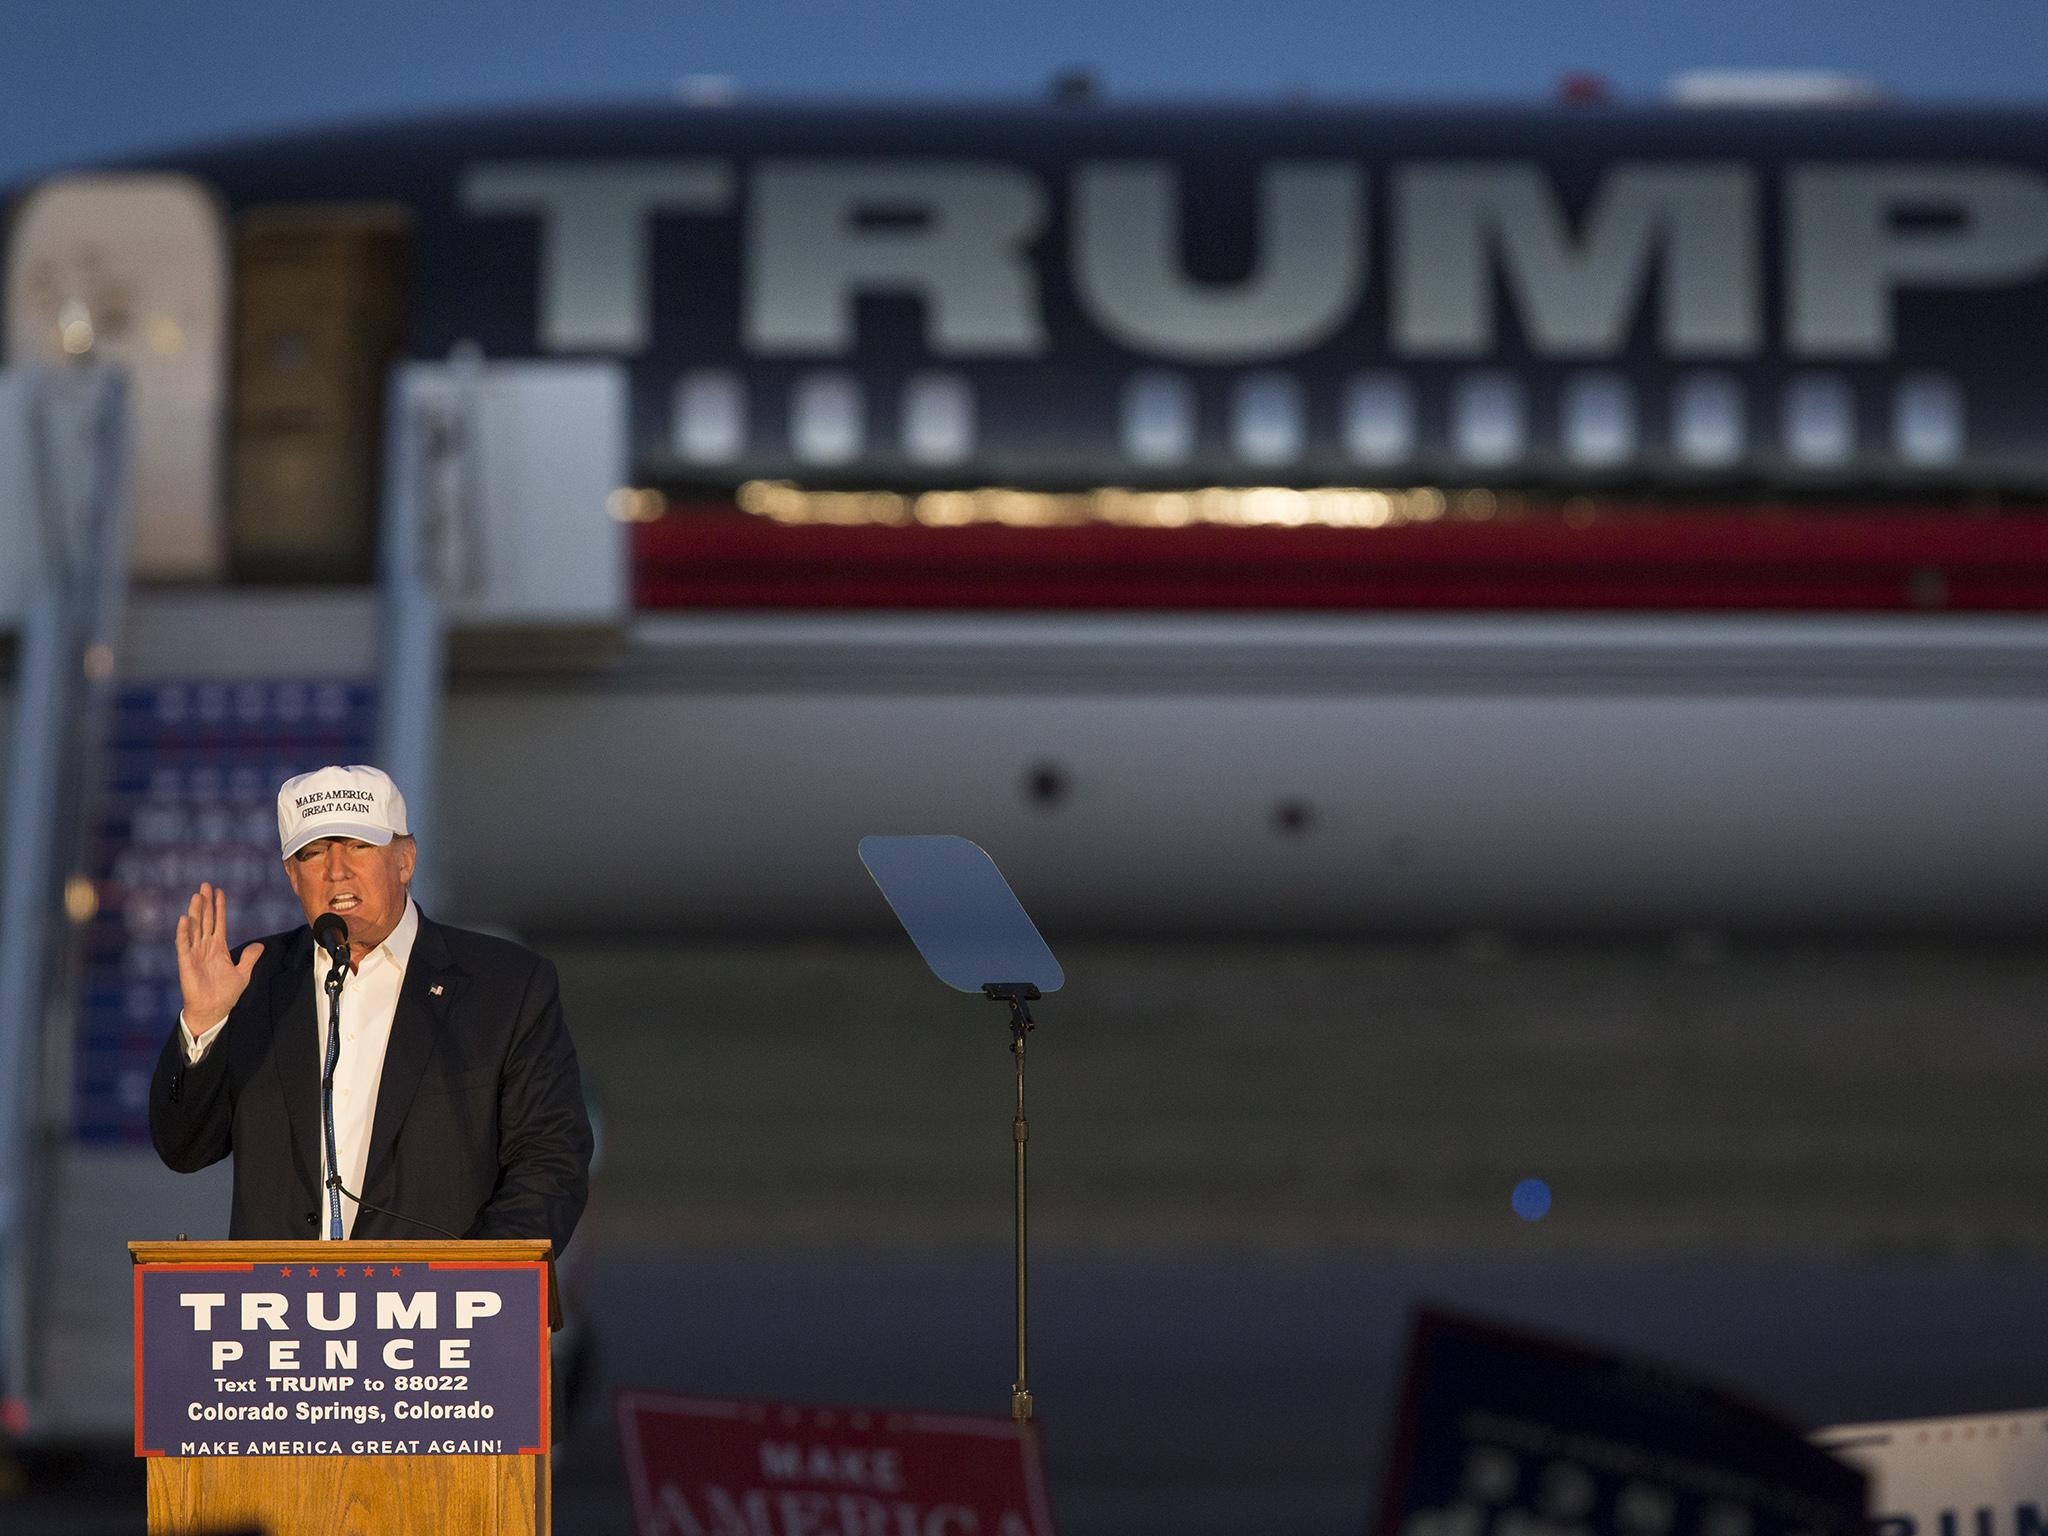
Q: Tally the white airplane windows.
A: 11